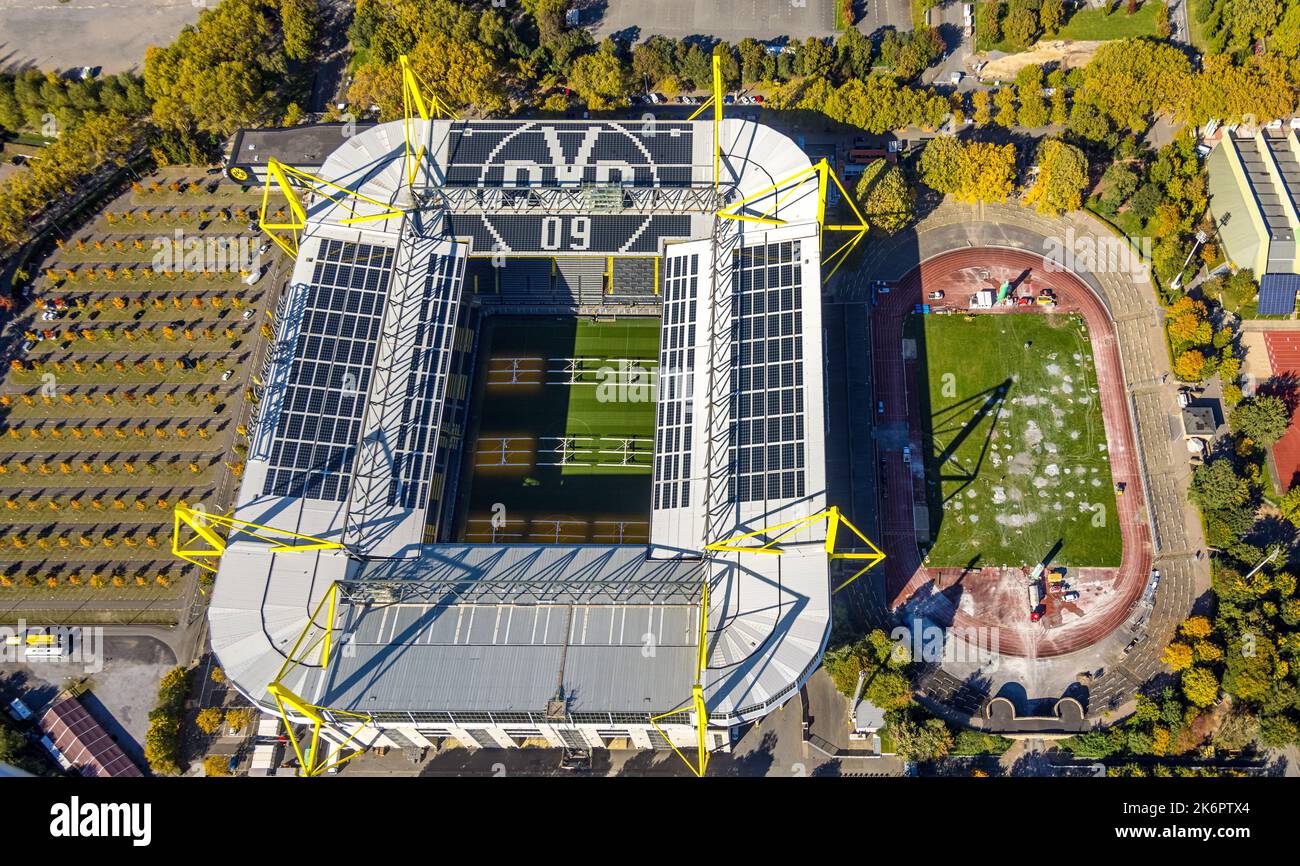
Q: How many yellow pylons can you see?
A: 8